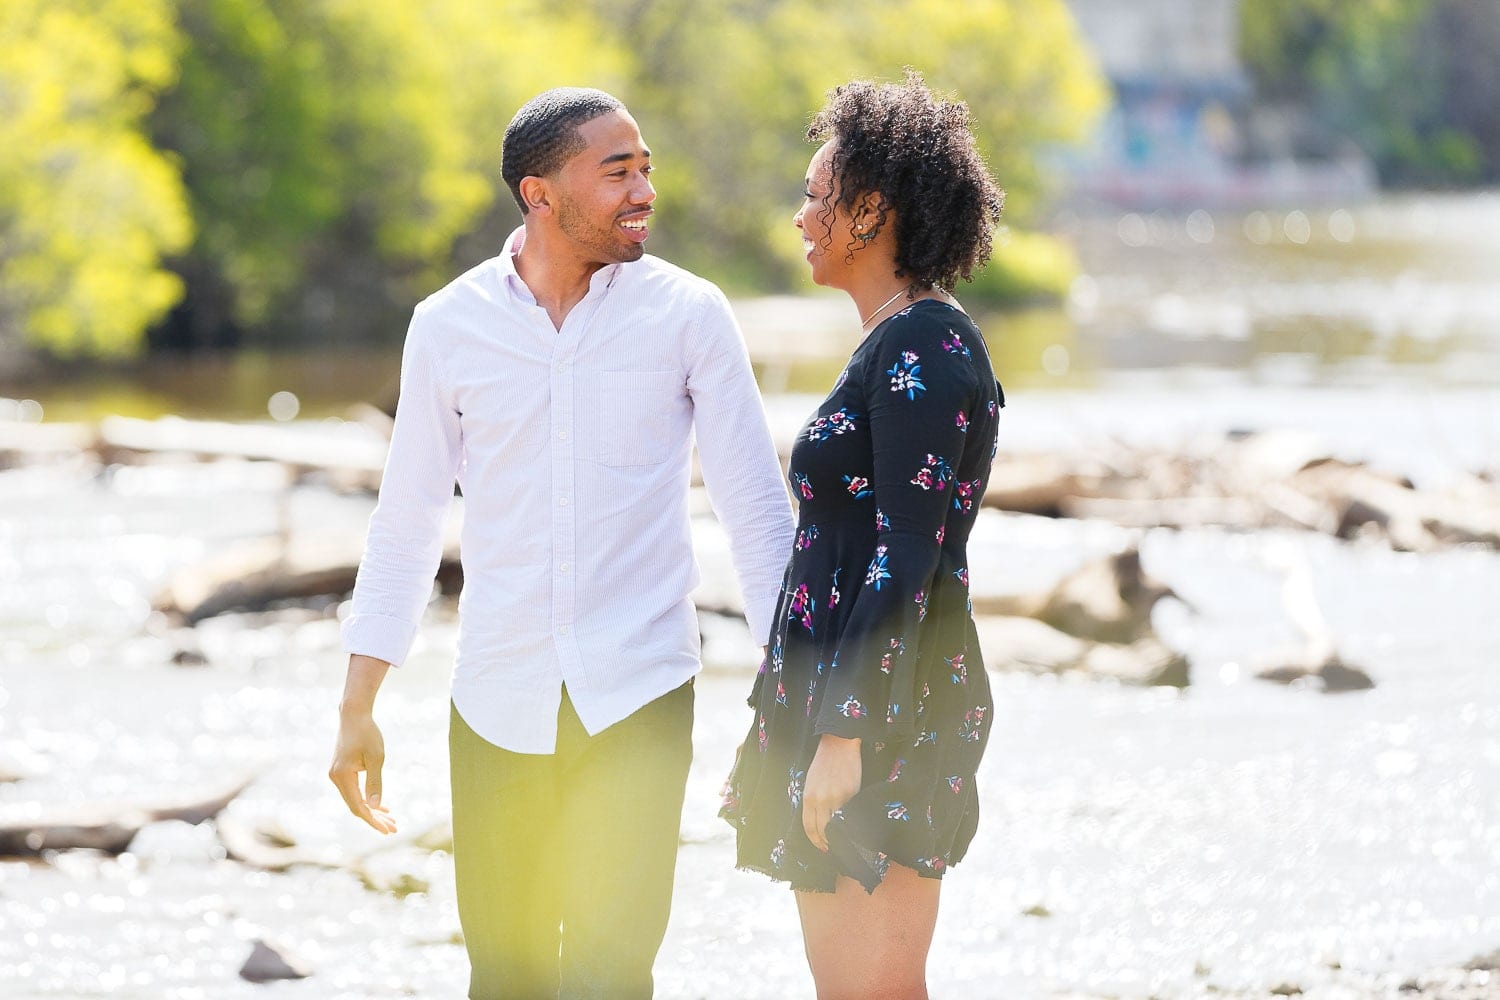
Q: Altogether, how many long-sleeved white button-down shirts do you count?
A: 1